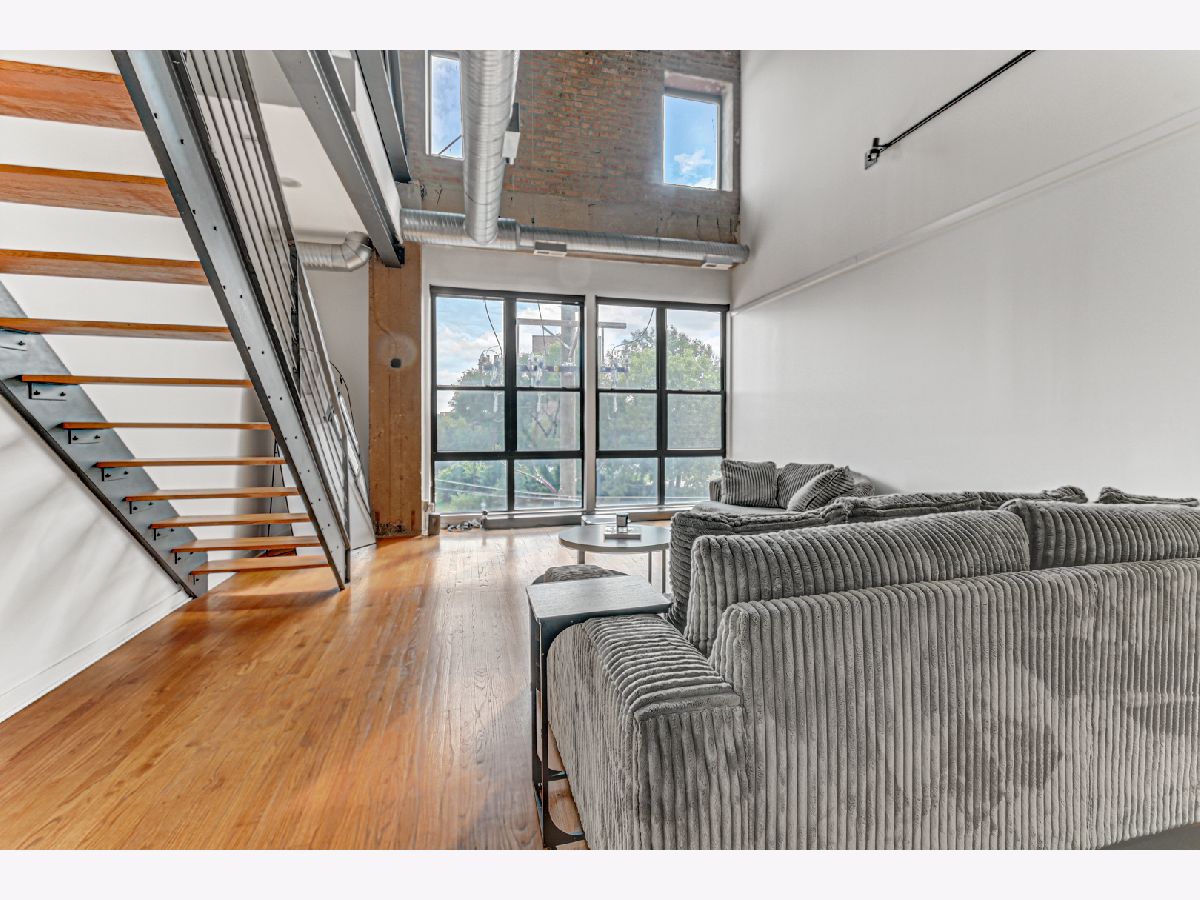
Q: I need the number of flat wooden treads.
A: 11